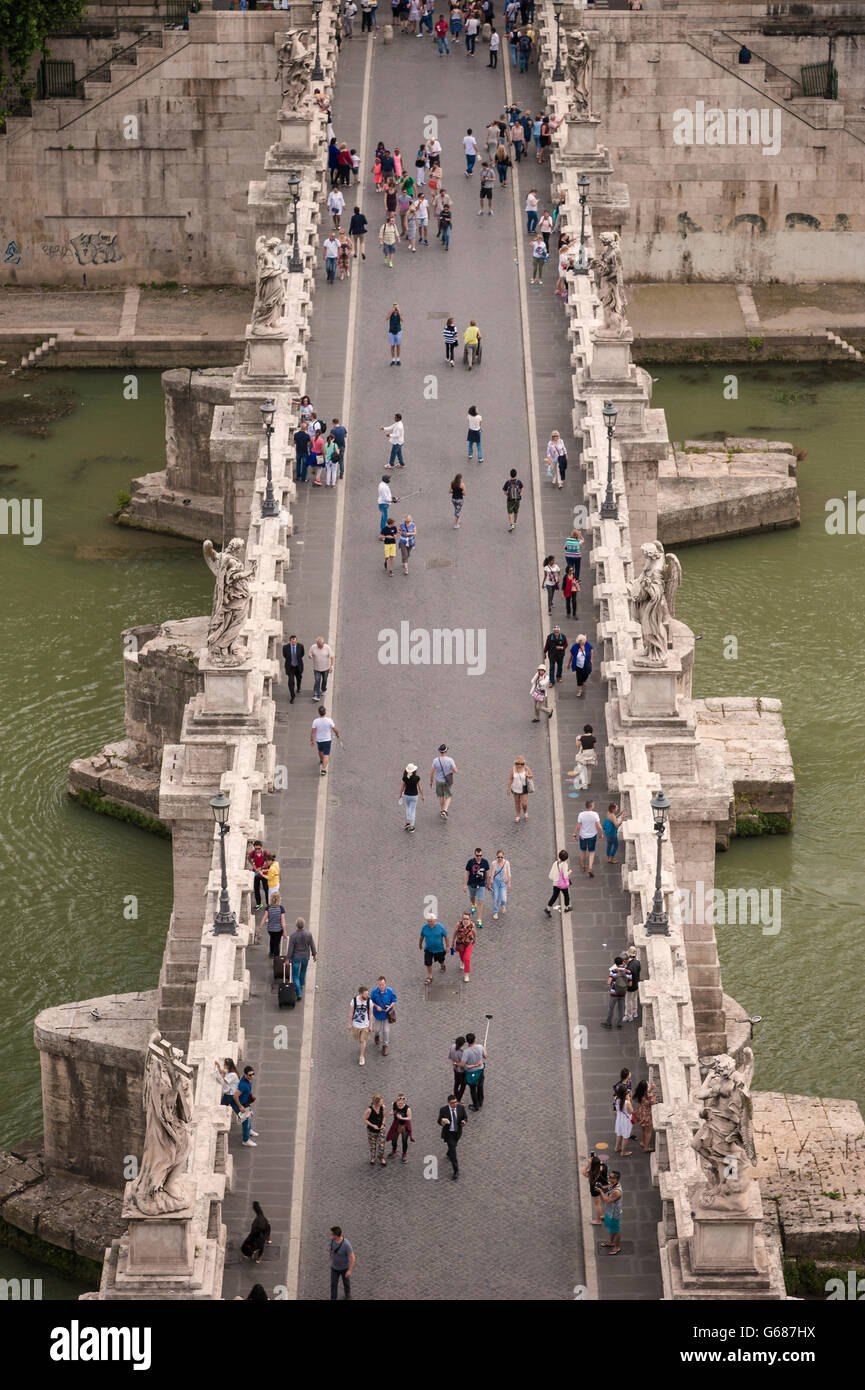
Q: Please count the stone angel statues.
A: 8